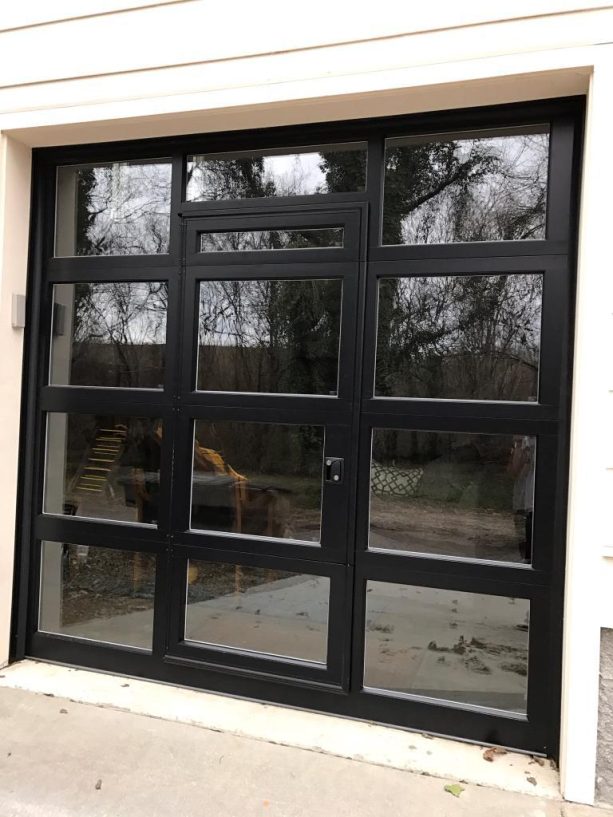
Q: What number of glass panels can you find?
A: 13